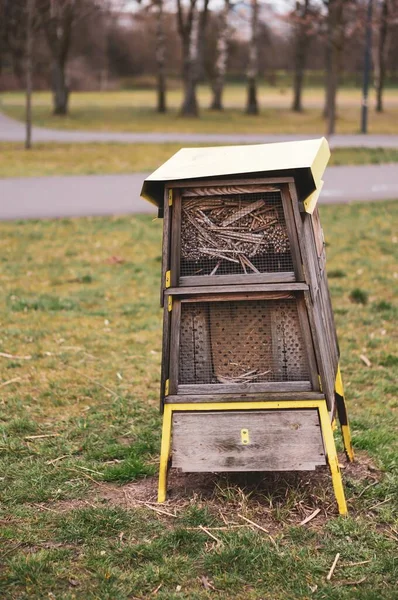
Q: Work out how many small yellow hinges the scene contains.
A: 4